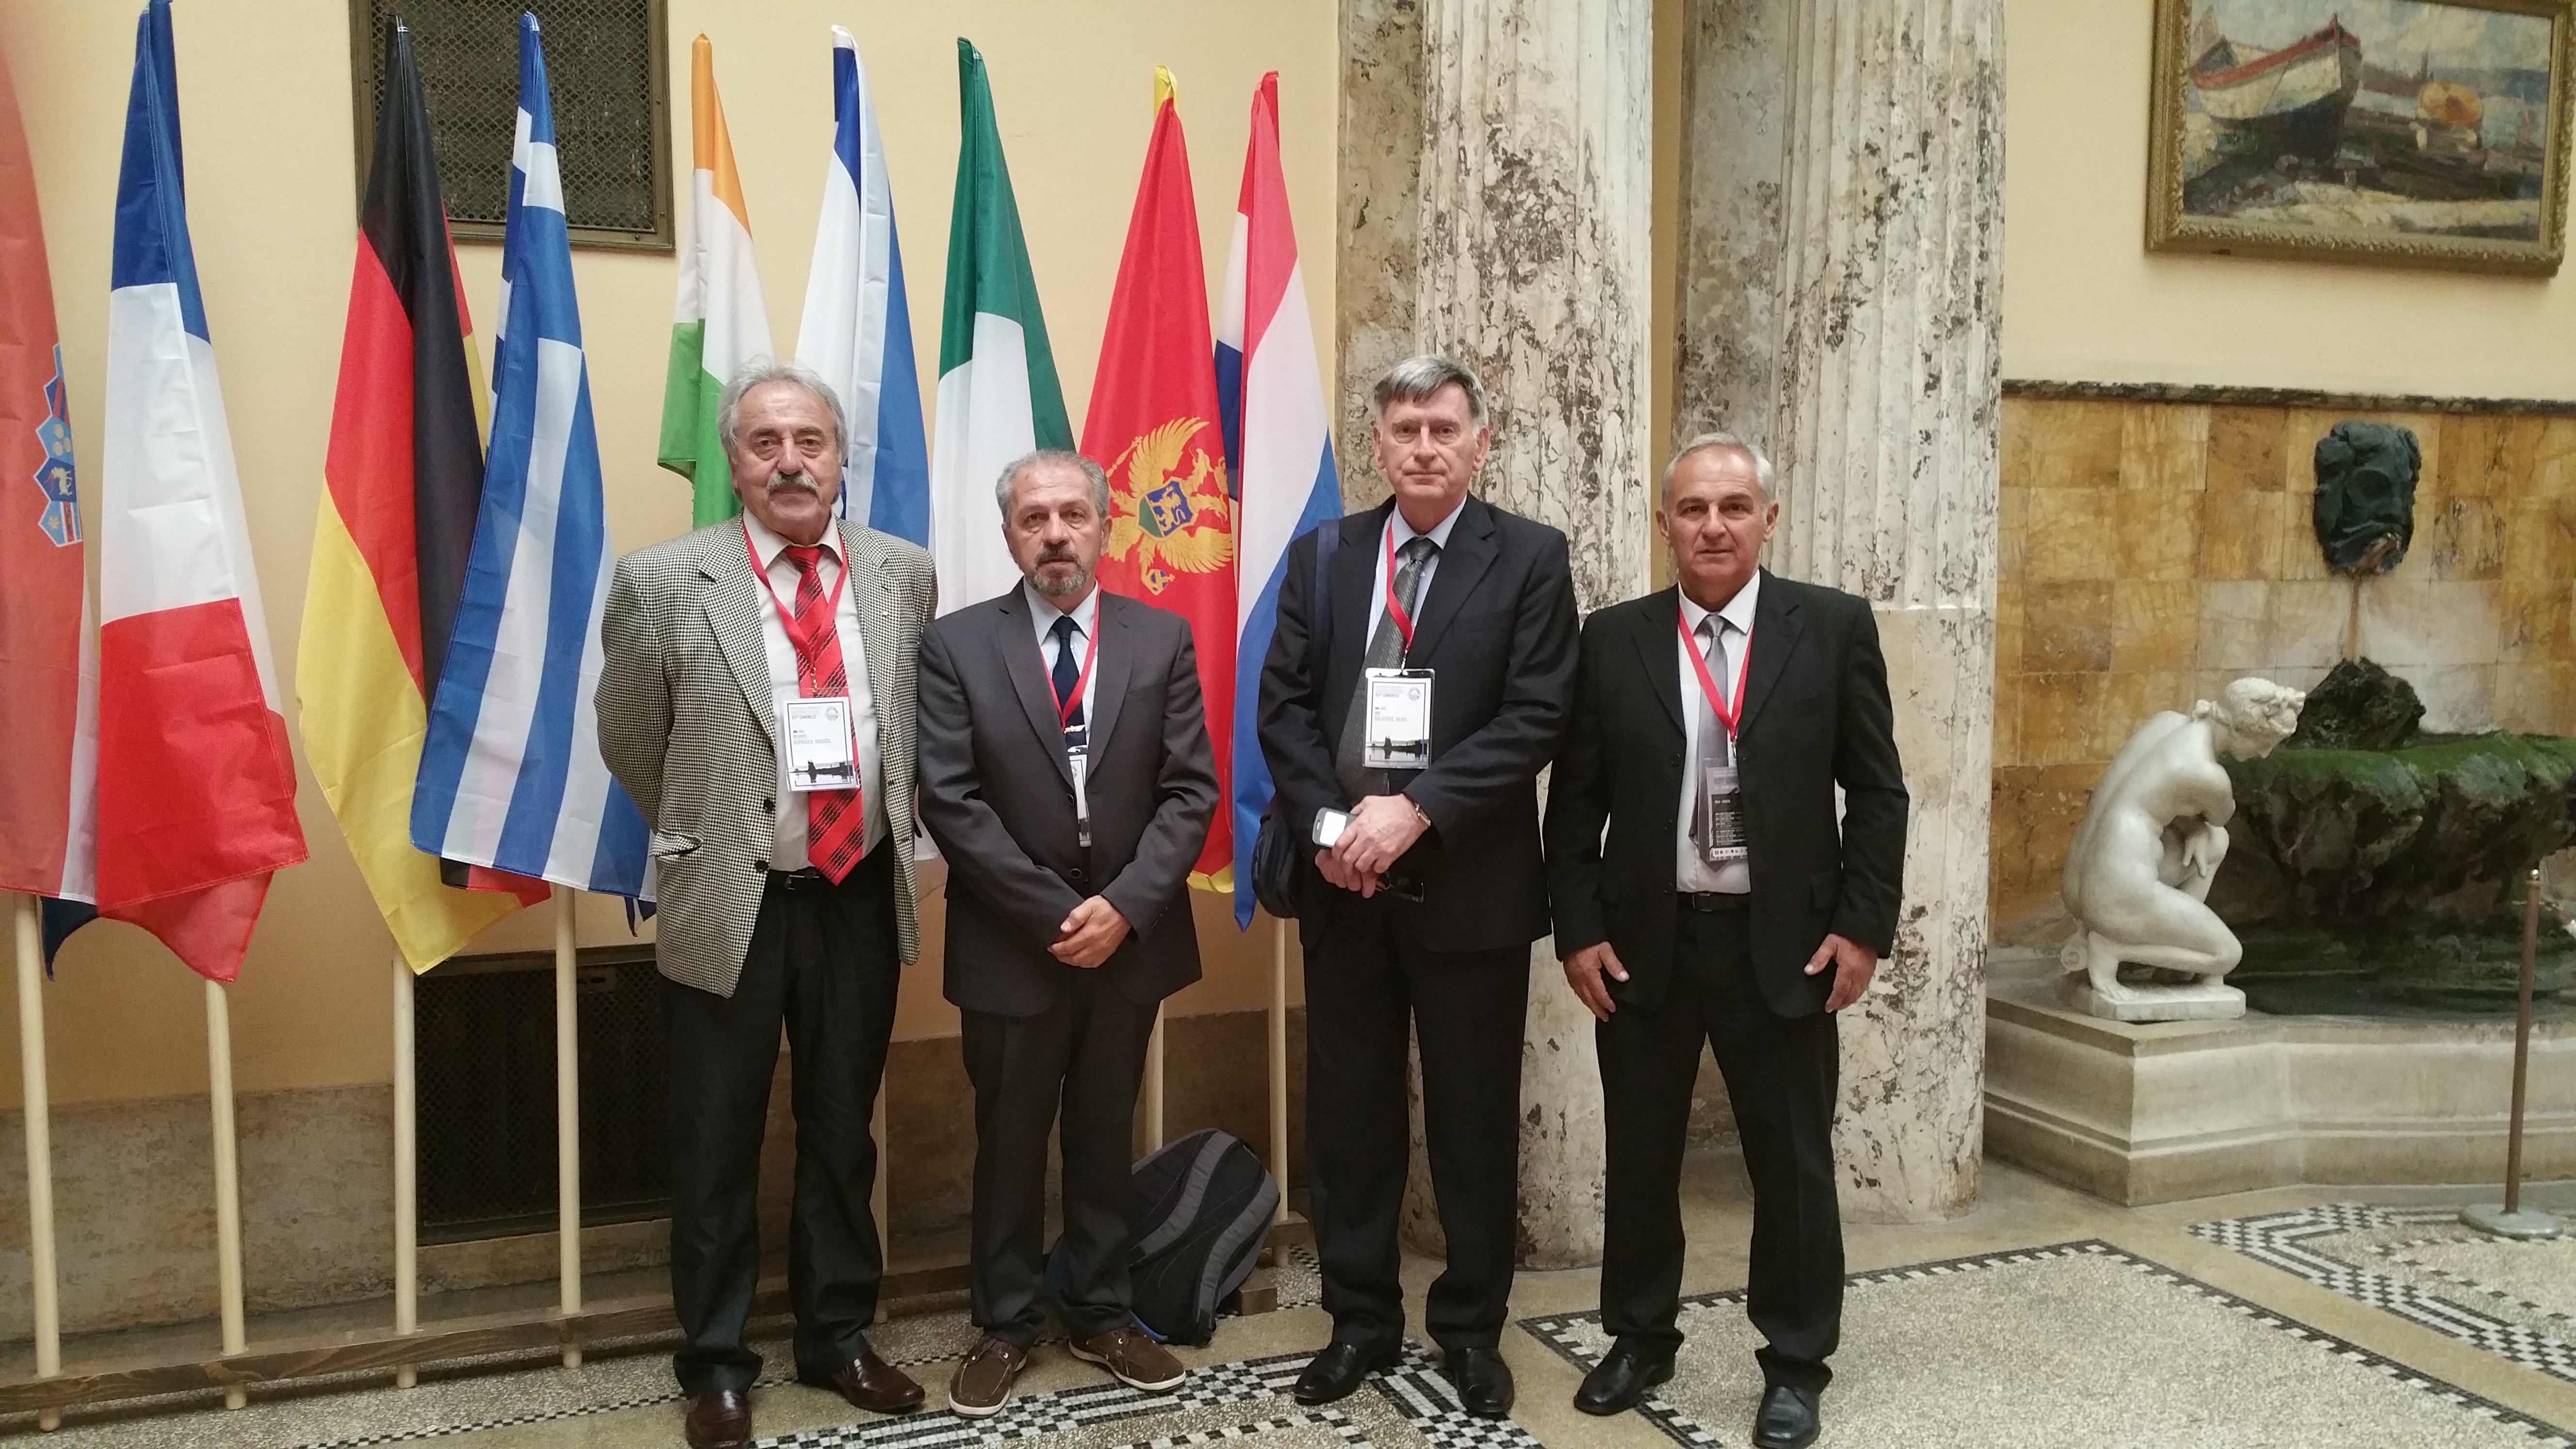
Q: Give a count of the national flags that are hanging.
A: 9